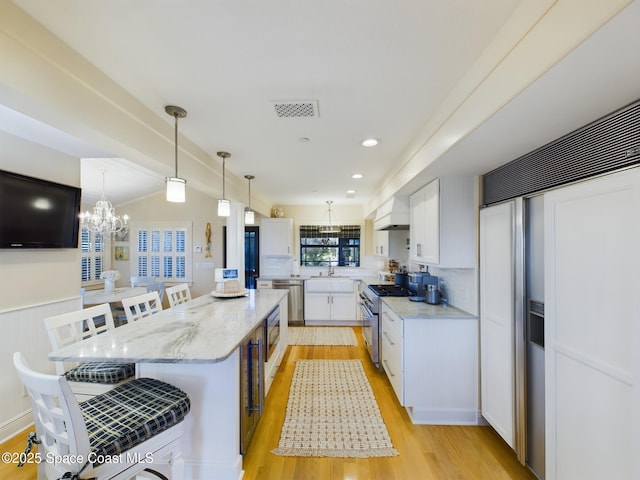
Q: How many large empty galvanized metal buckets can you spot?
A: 0